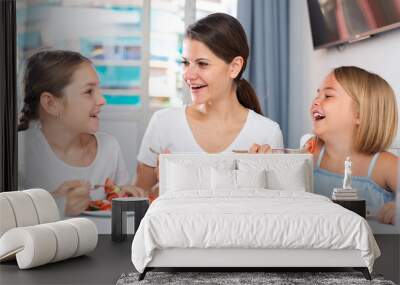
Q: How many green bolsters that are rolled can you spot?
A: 0